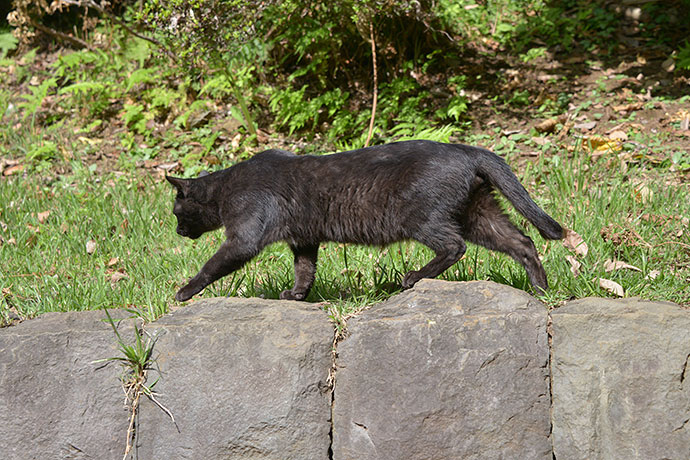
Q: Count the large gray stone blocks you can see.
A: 4